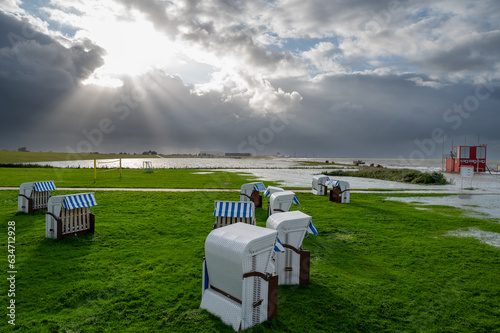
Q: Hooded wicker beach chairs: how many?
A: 10